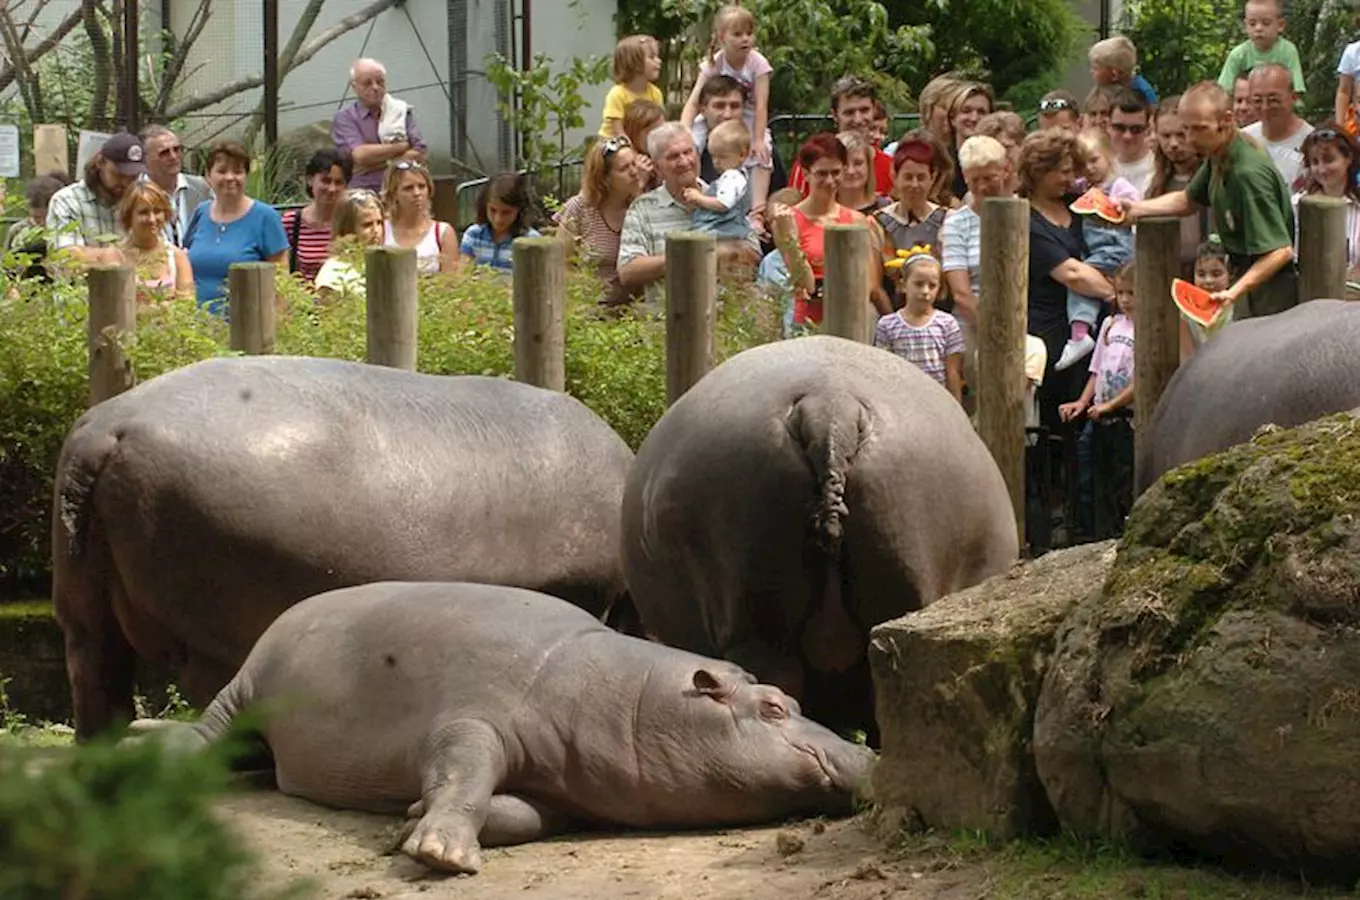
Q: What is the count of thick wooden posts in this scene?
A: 9